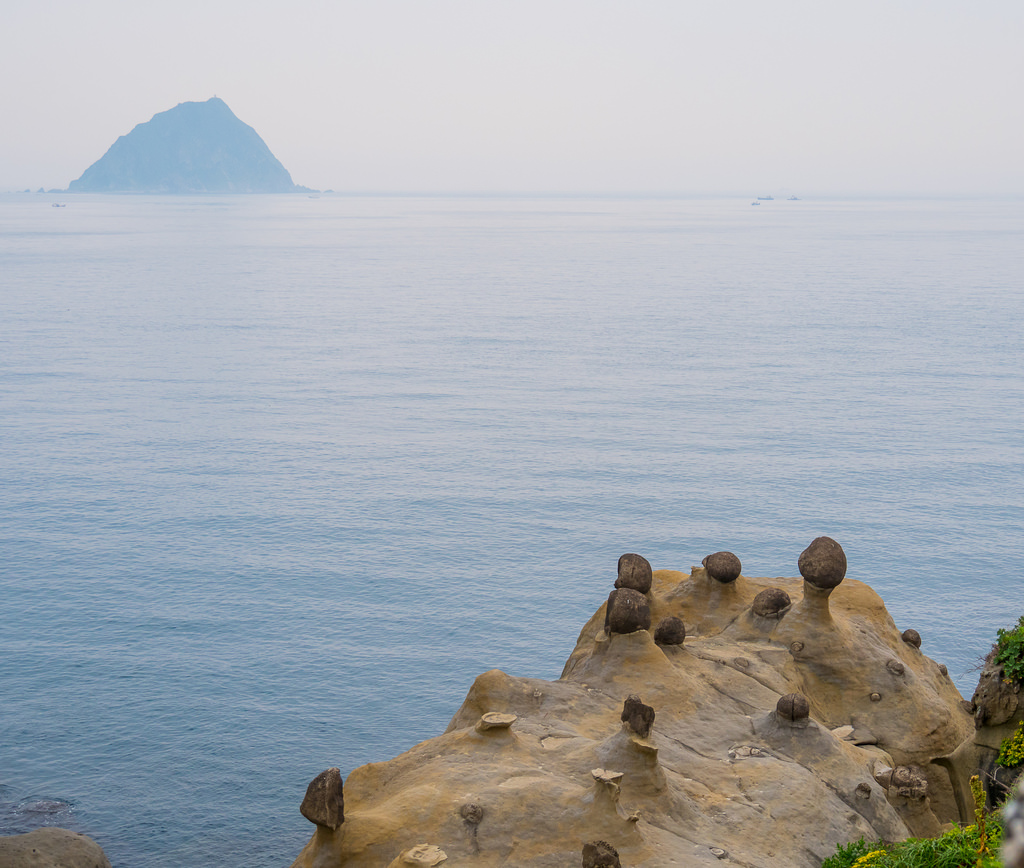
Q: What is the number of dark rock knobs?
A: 11